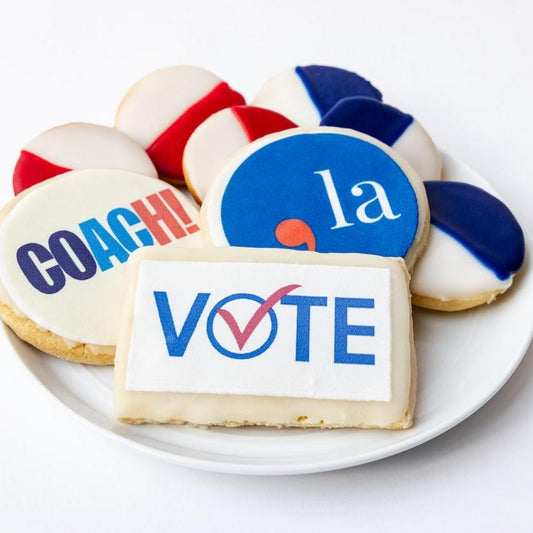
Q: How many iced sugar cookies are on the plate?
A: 9